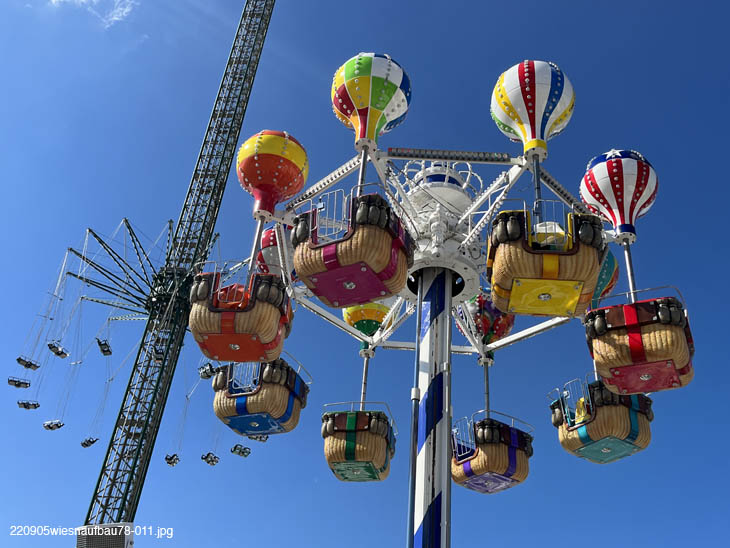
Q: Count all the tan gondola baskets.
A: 8